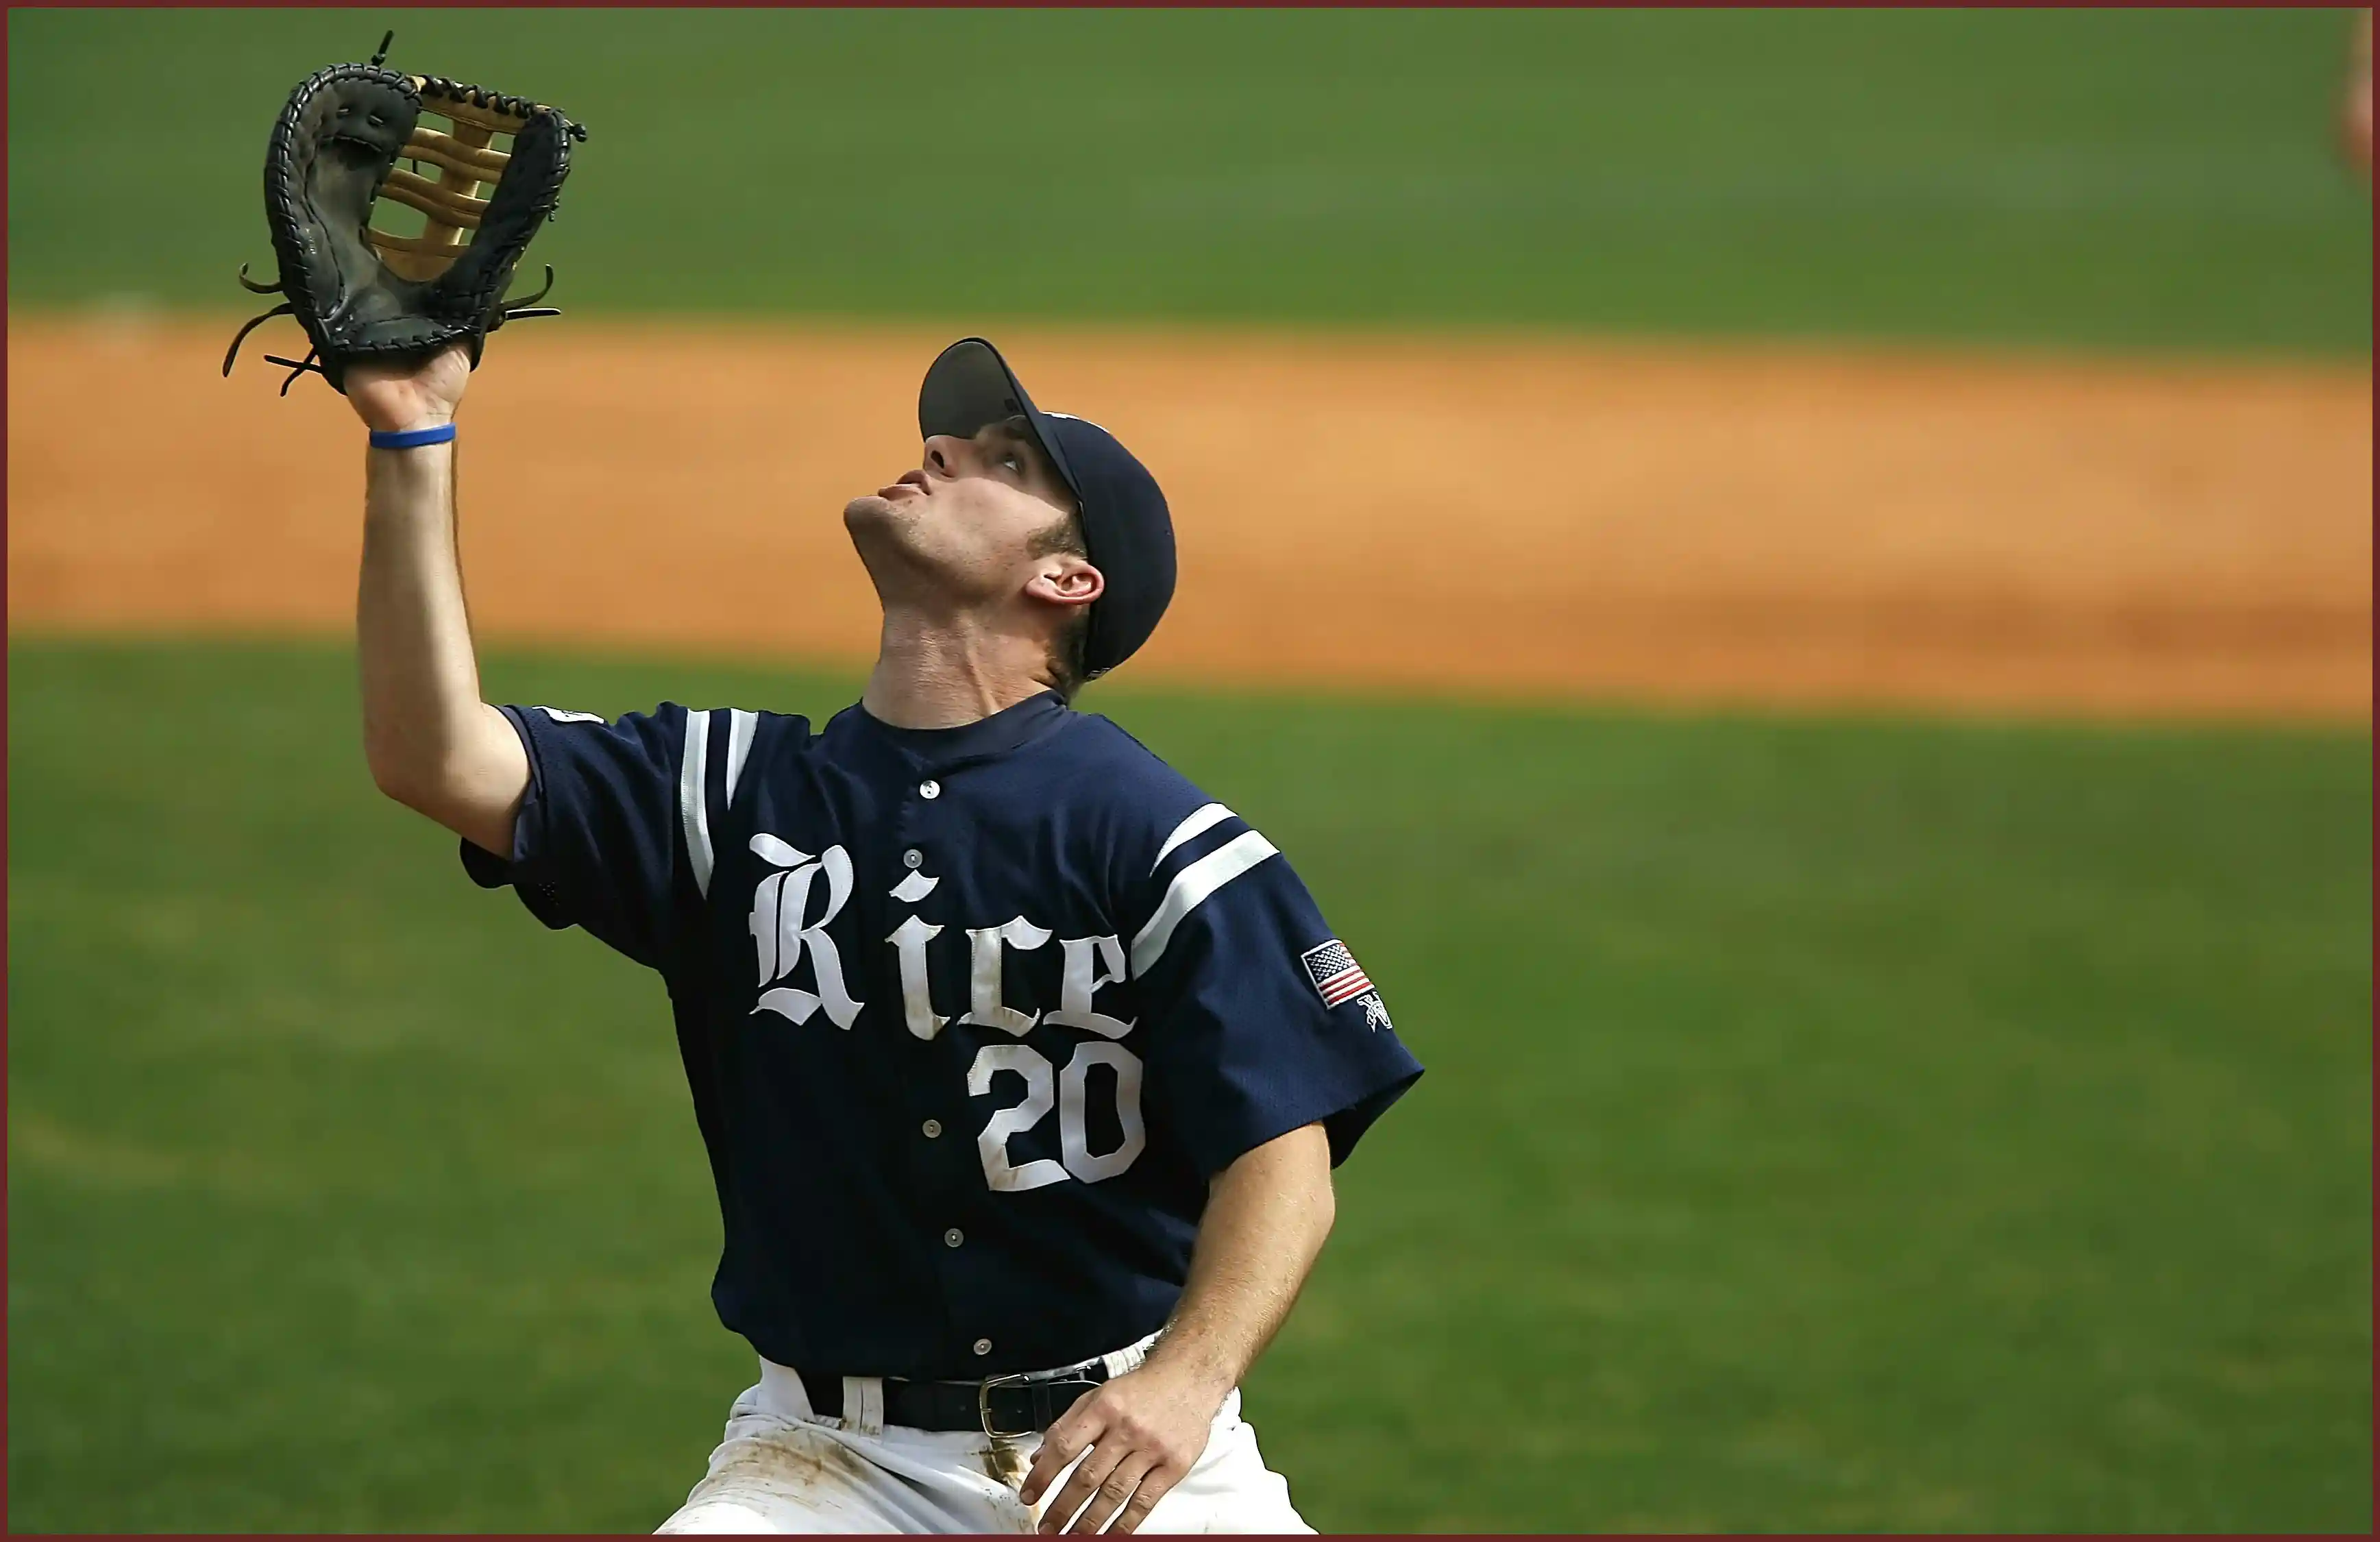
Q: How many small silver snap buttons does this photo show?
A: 5